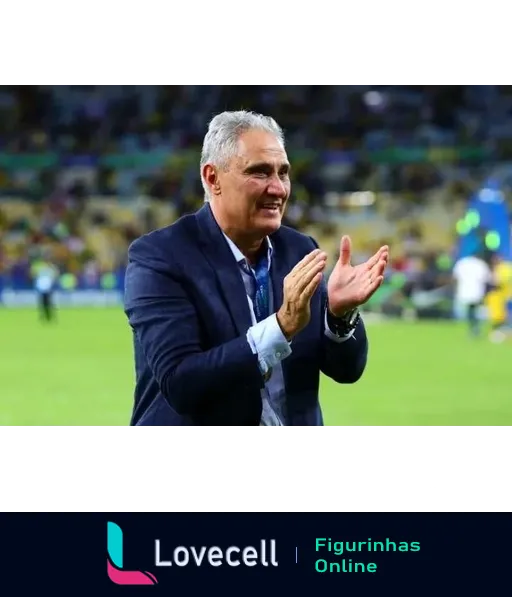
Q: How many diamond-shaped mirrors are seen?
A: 0